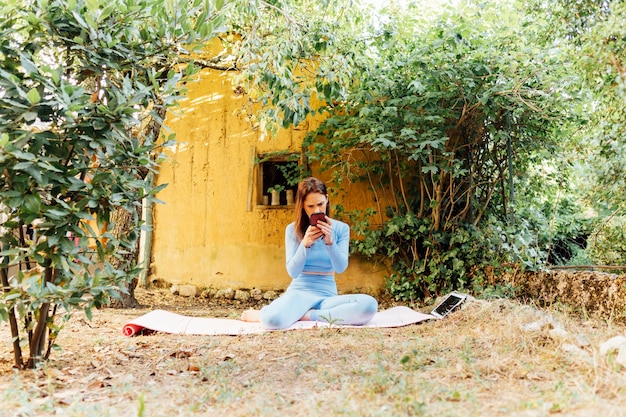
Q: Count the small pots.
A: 3